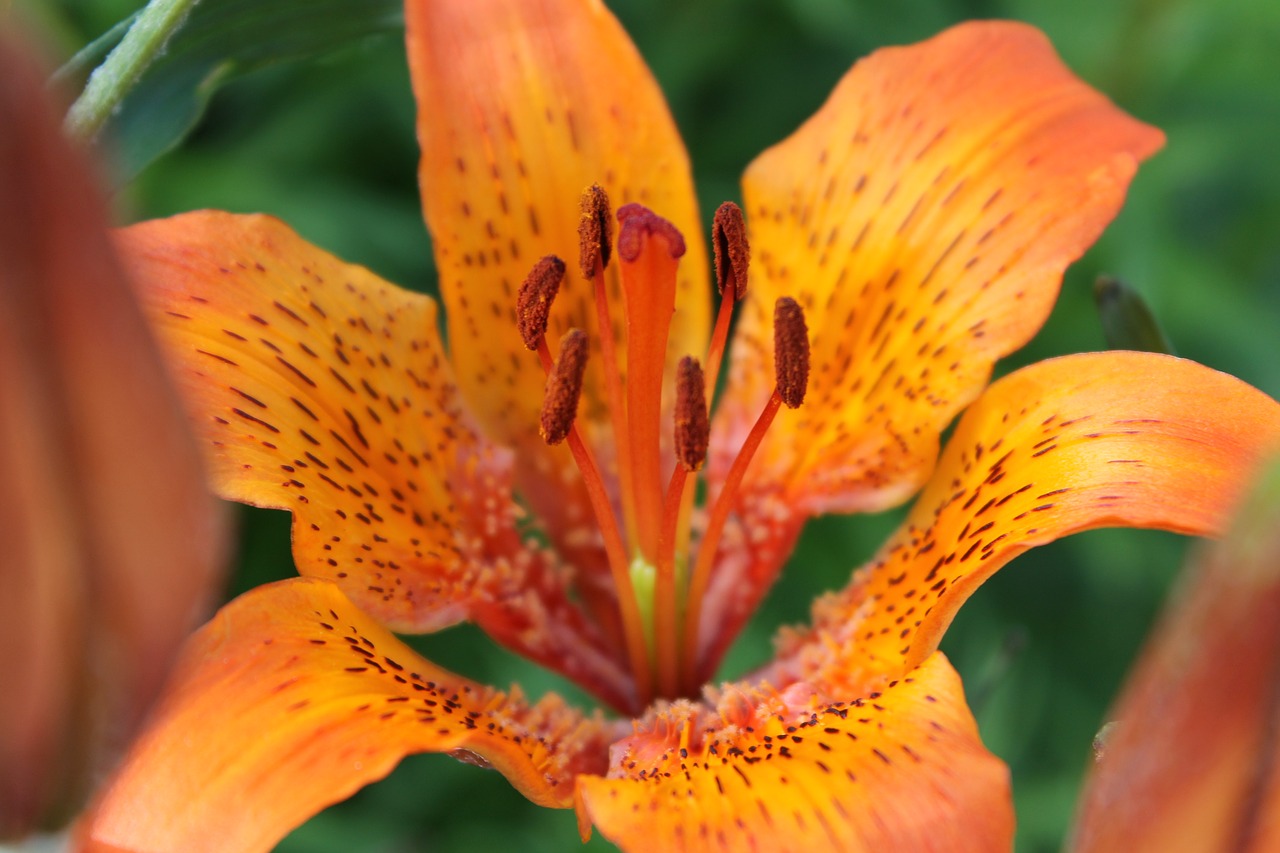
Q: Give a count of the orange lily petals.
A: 6